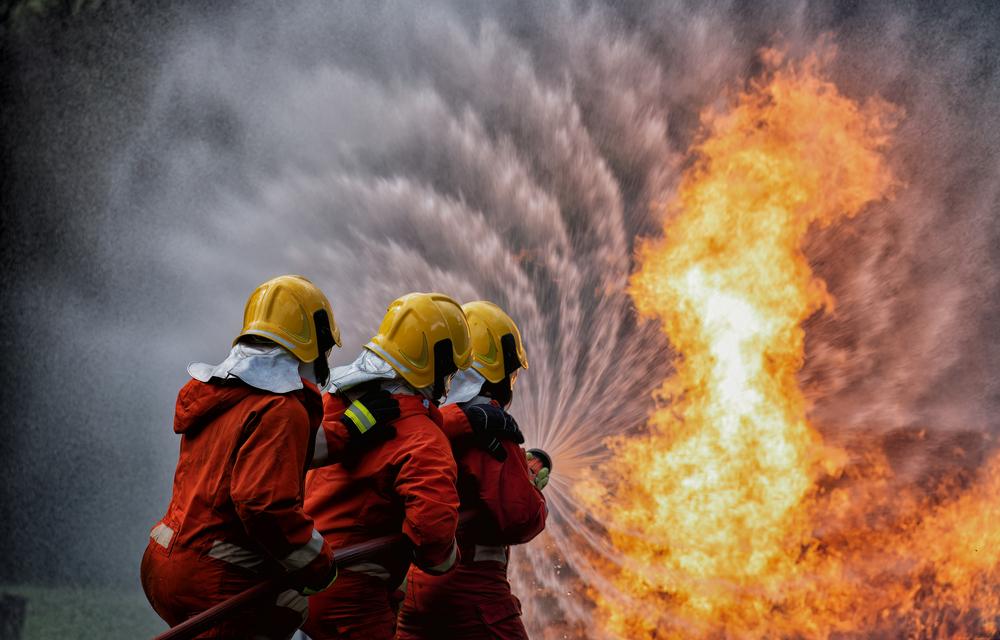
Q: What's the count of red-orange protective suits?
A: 3